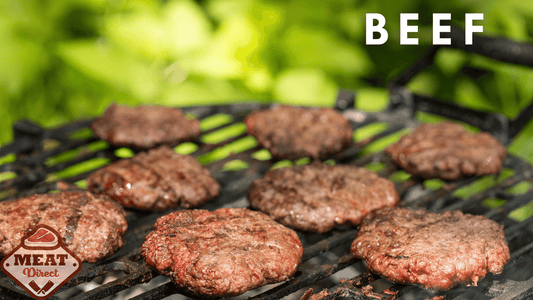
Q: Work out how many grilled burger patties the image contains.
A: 8